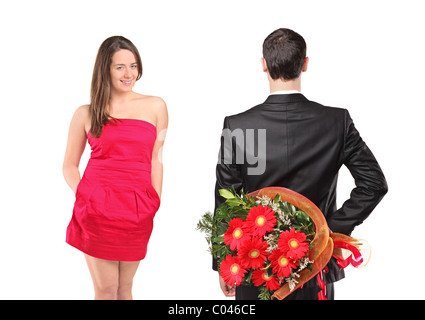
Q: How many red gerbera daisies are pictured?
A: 7